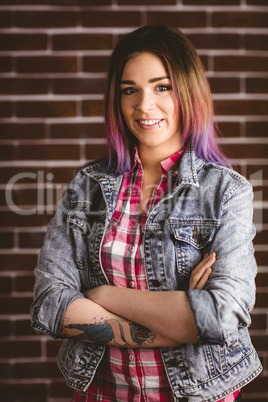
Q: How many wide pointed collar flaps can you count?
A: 2